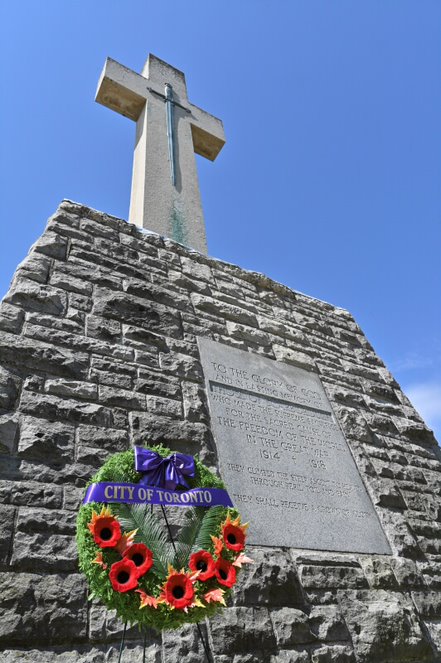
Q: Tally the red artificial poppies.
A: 7